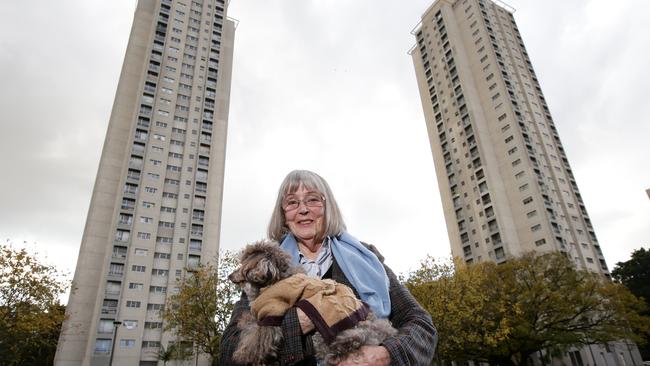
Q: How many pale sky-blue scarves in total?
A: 1